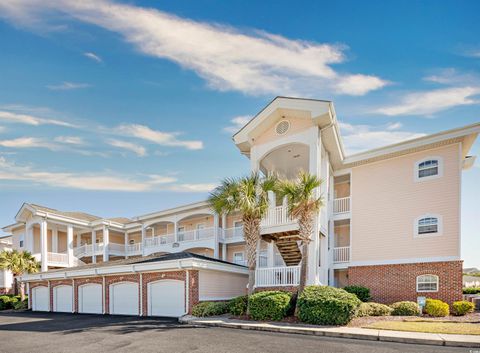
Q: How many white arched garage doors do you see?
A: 5